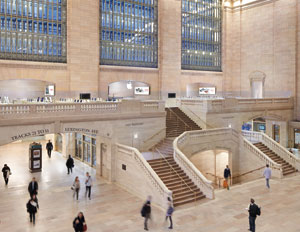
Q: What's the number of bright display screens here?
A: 3